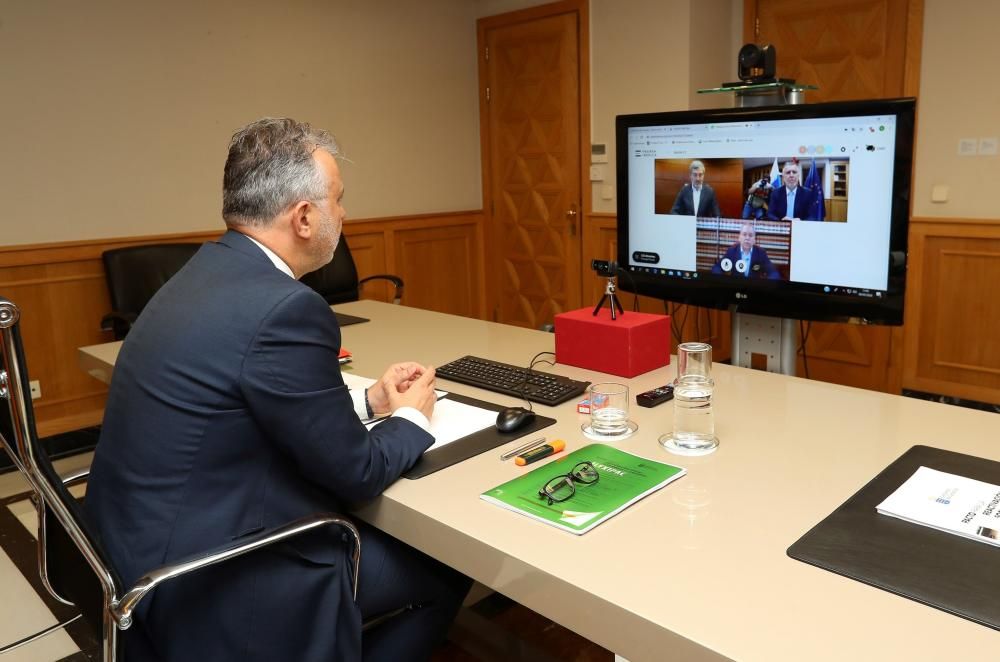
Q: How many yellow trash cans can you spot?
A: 0